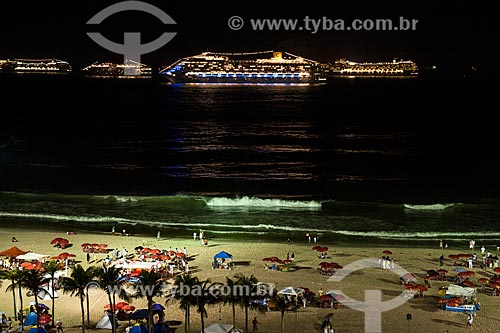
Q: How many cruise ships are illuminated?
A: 4